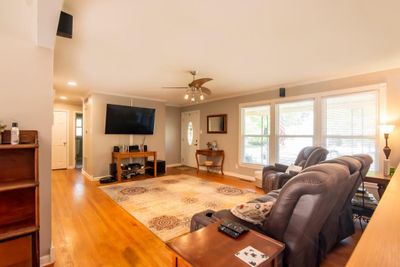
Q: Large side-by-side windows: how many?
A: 3